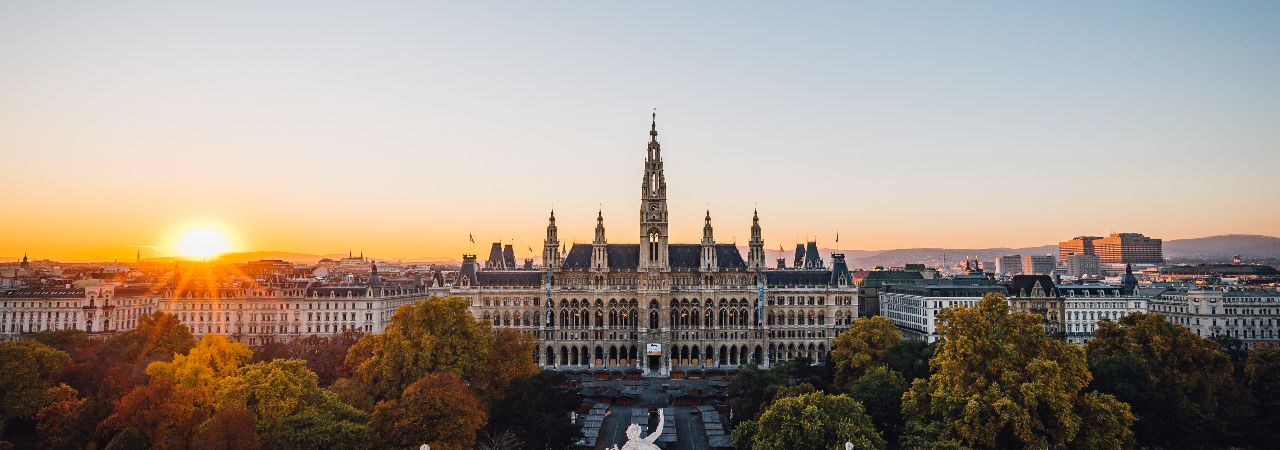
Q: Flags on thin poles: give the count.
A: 4